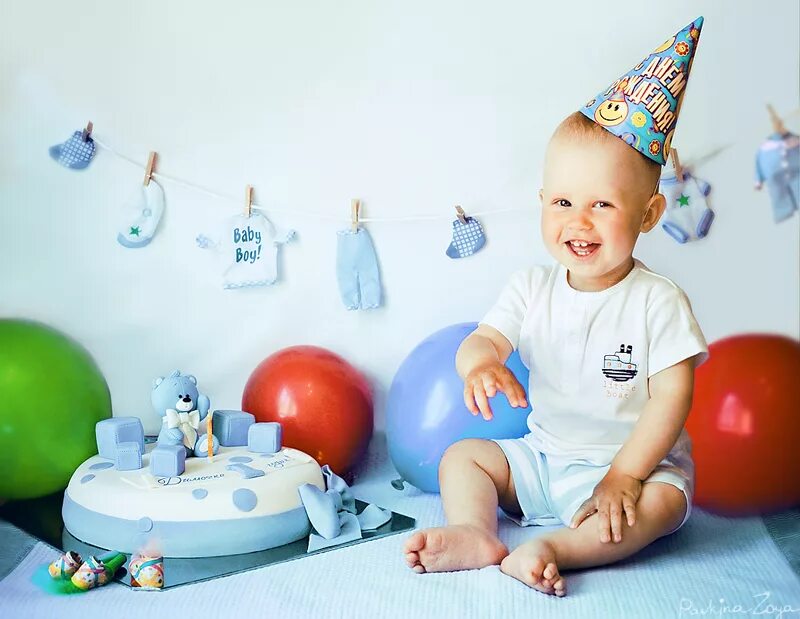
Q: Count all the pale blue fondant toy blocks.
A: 5